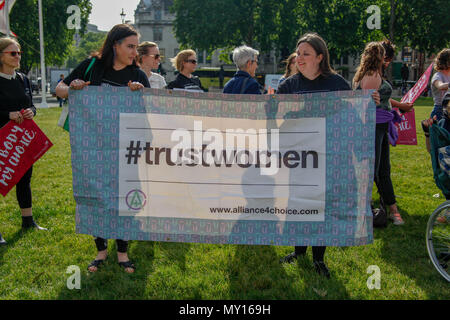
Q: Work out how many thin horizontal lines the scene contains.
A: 2